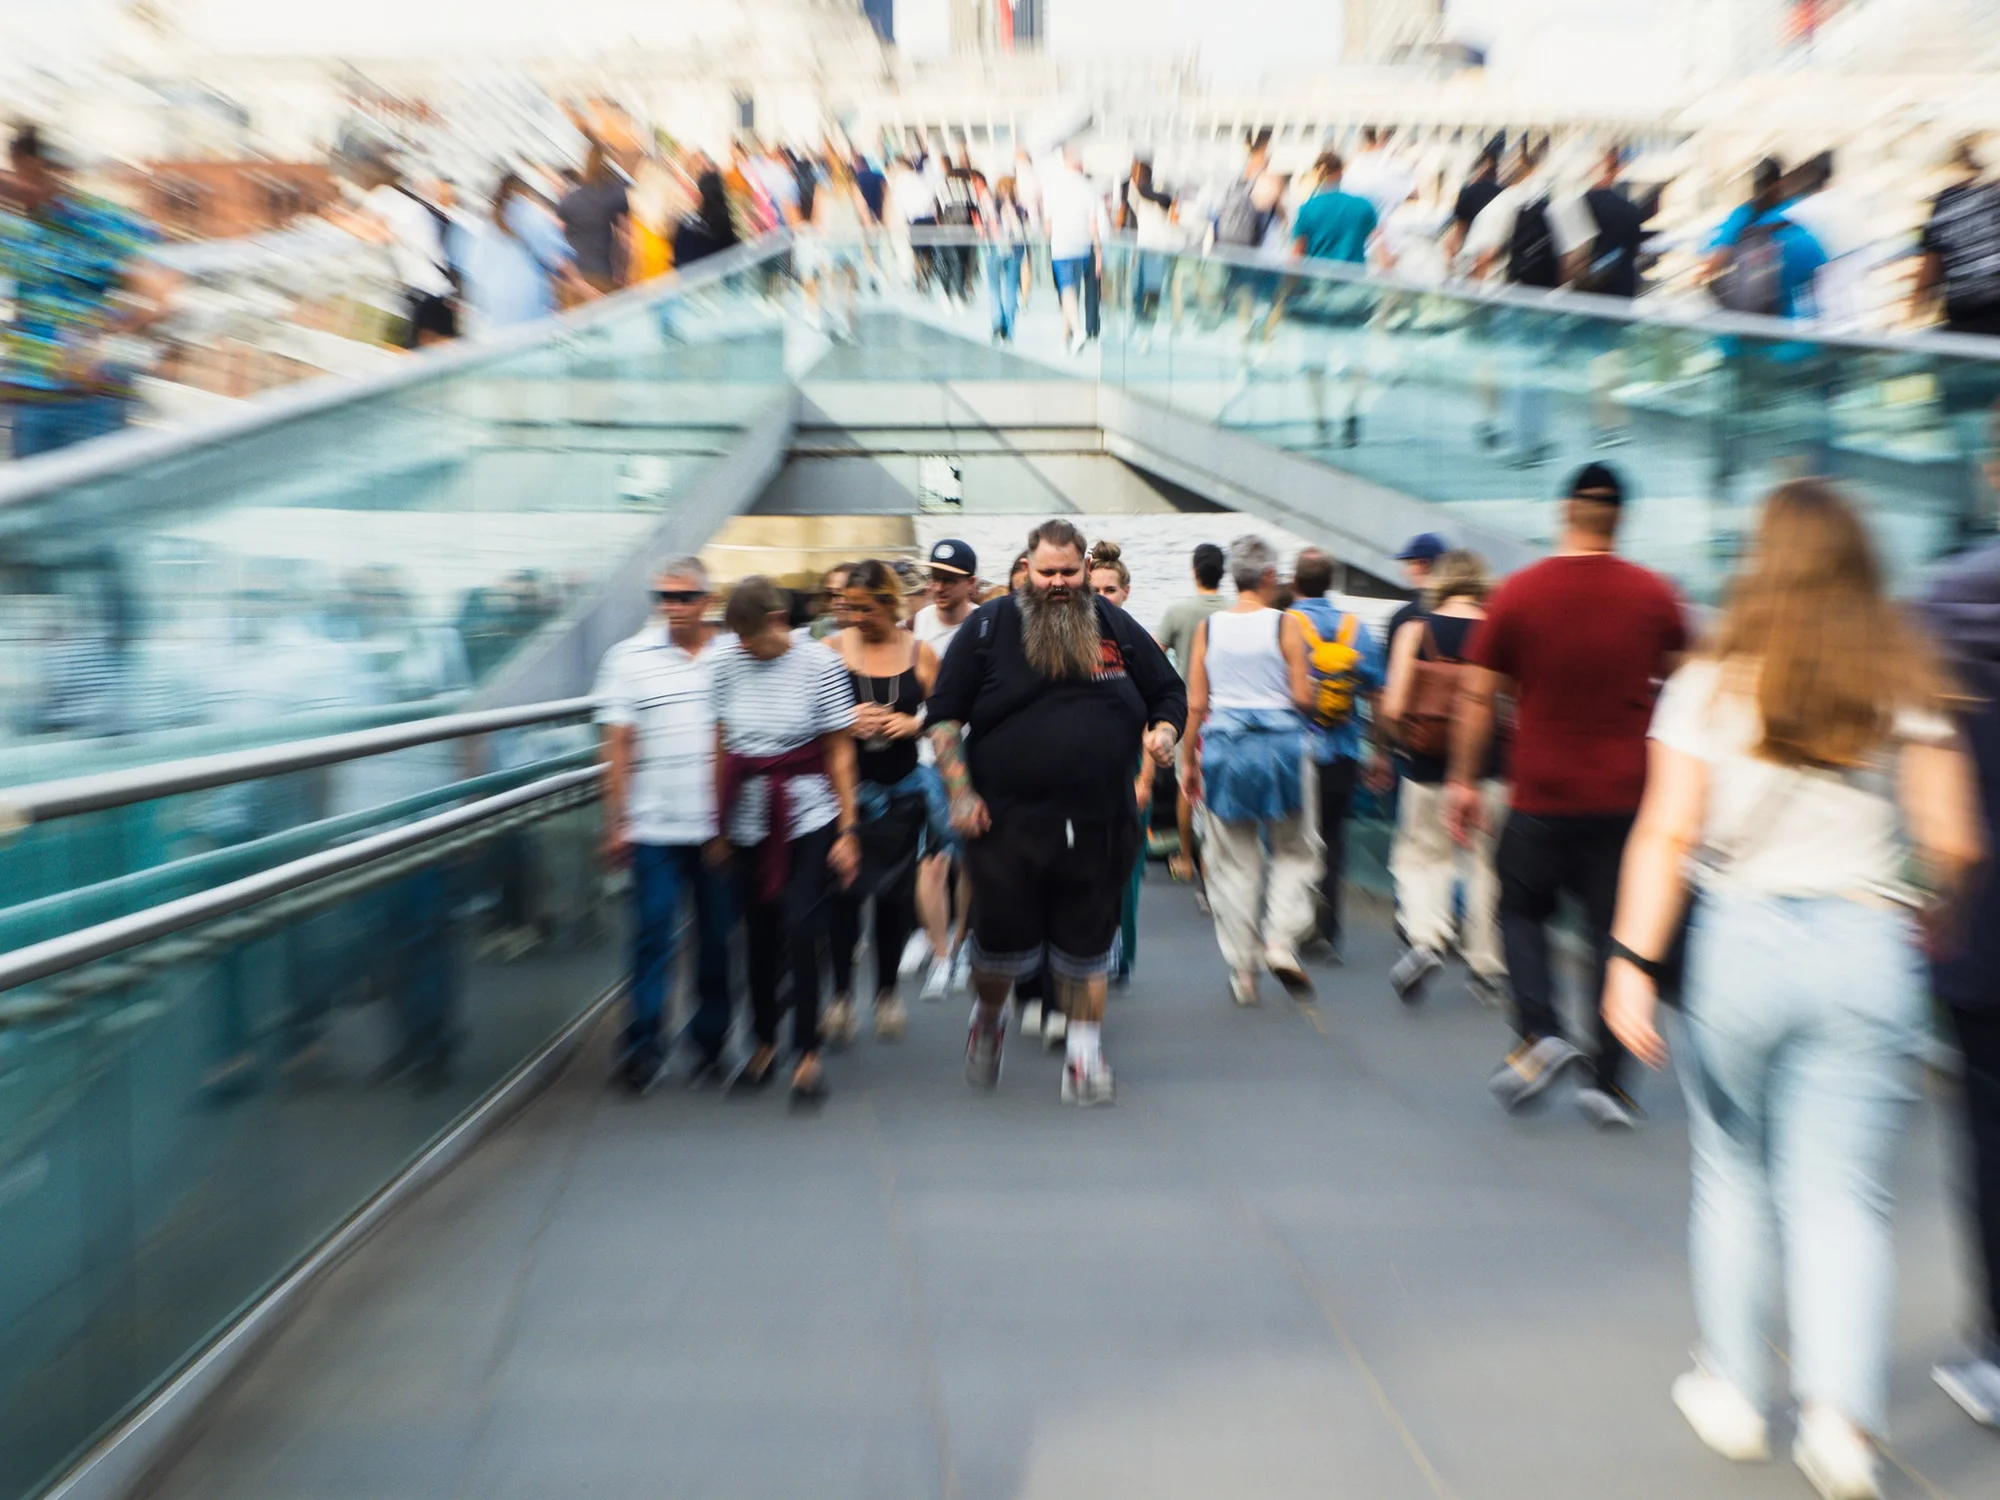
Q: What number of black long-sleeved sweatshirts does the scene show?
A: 1